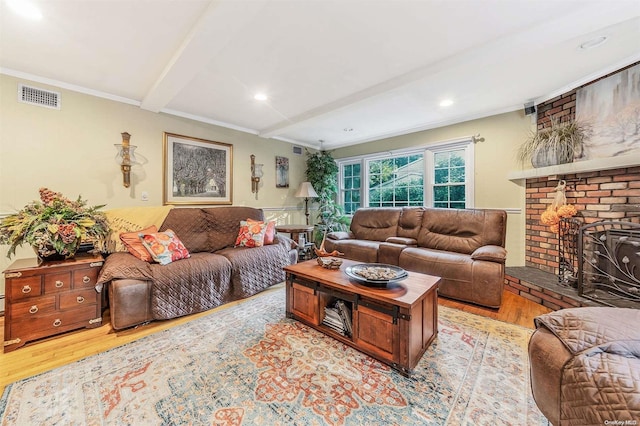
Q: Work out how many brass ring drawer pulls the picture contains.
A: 6